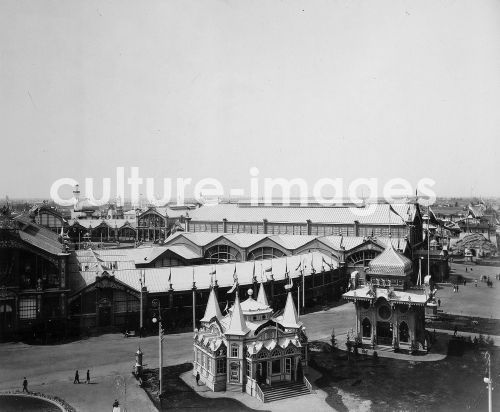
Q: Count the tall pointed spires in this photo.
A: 4